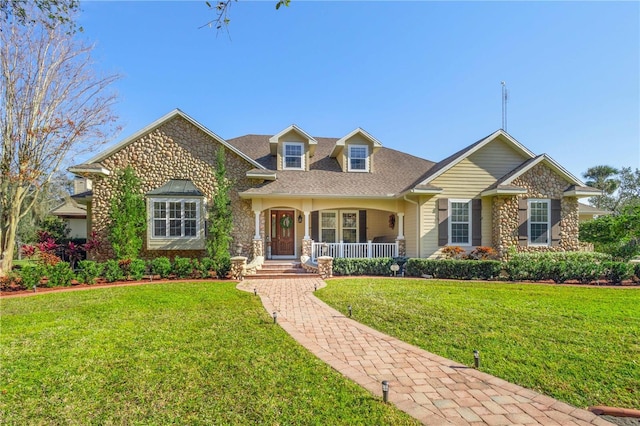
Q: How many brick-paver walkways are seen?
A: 1